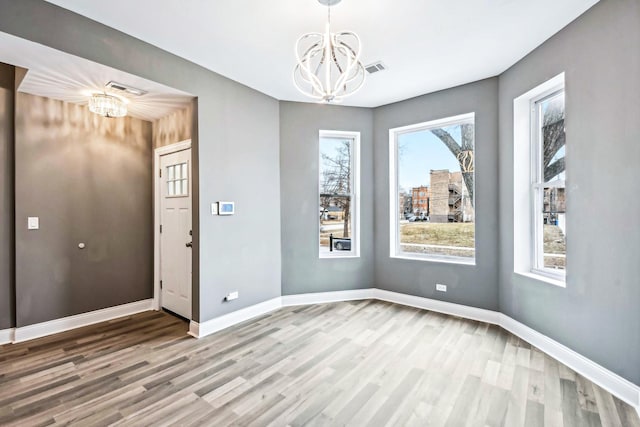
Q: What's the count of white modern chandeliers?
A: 1